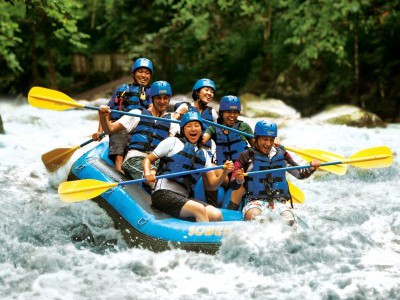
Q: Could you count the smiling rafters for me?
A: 6